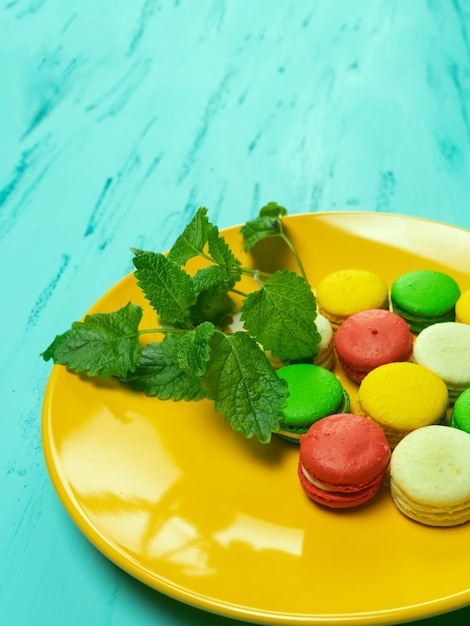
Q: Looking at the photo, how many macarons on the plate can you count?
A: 11